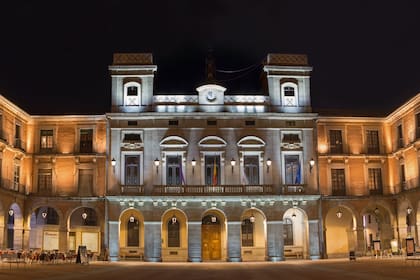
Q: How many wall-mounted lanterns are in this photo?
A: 6